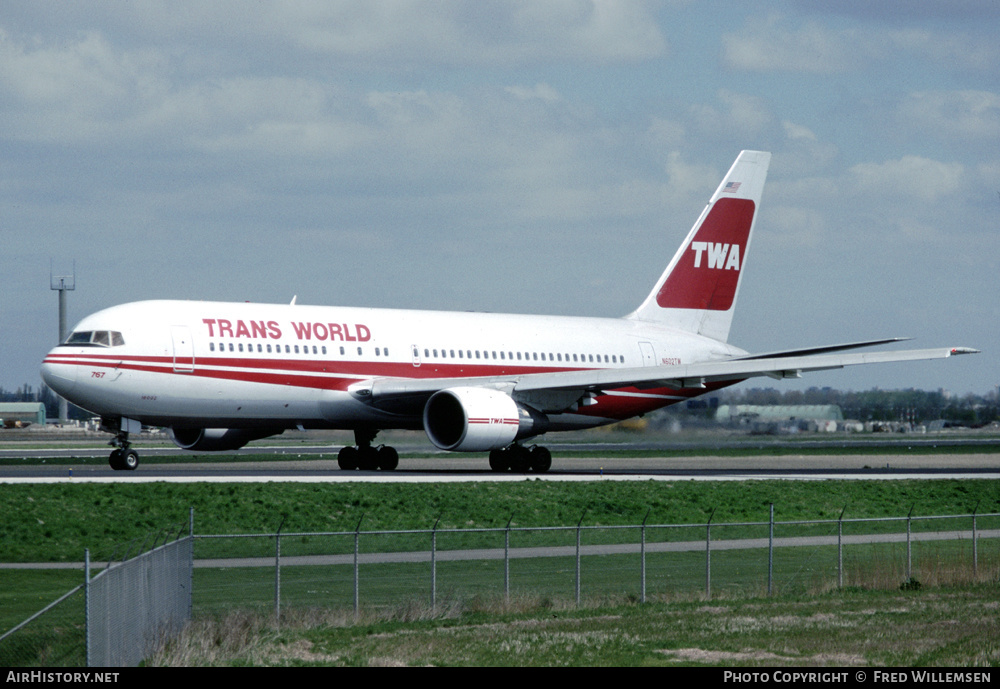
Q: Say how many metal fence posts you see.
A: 13